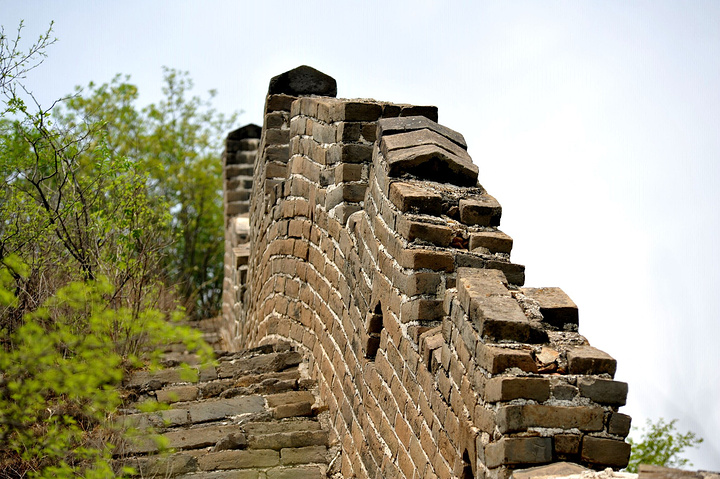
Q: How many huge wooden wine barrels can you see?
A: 0